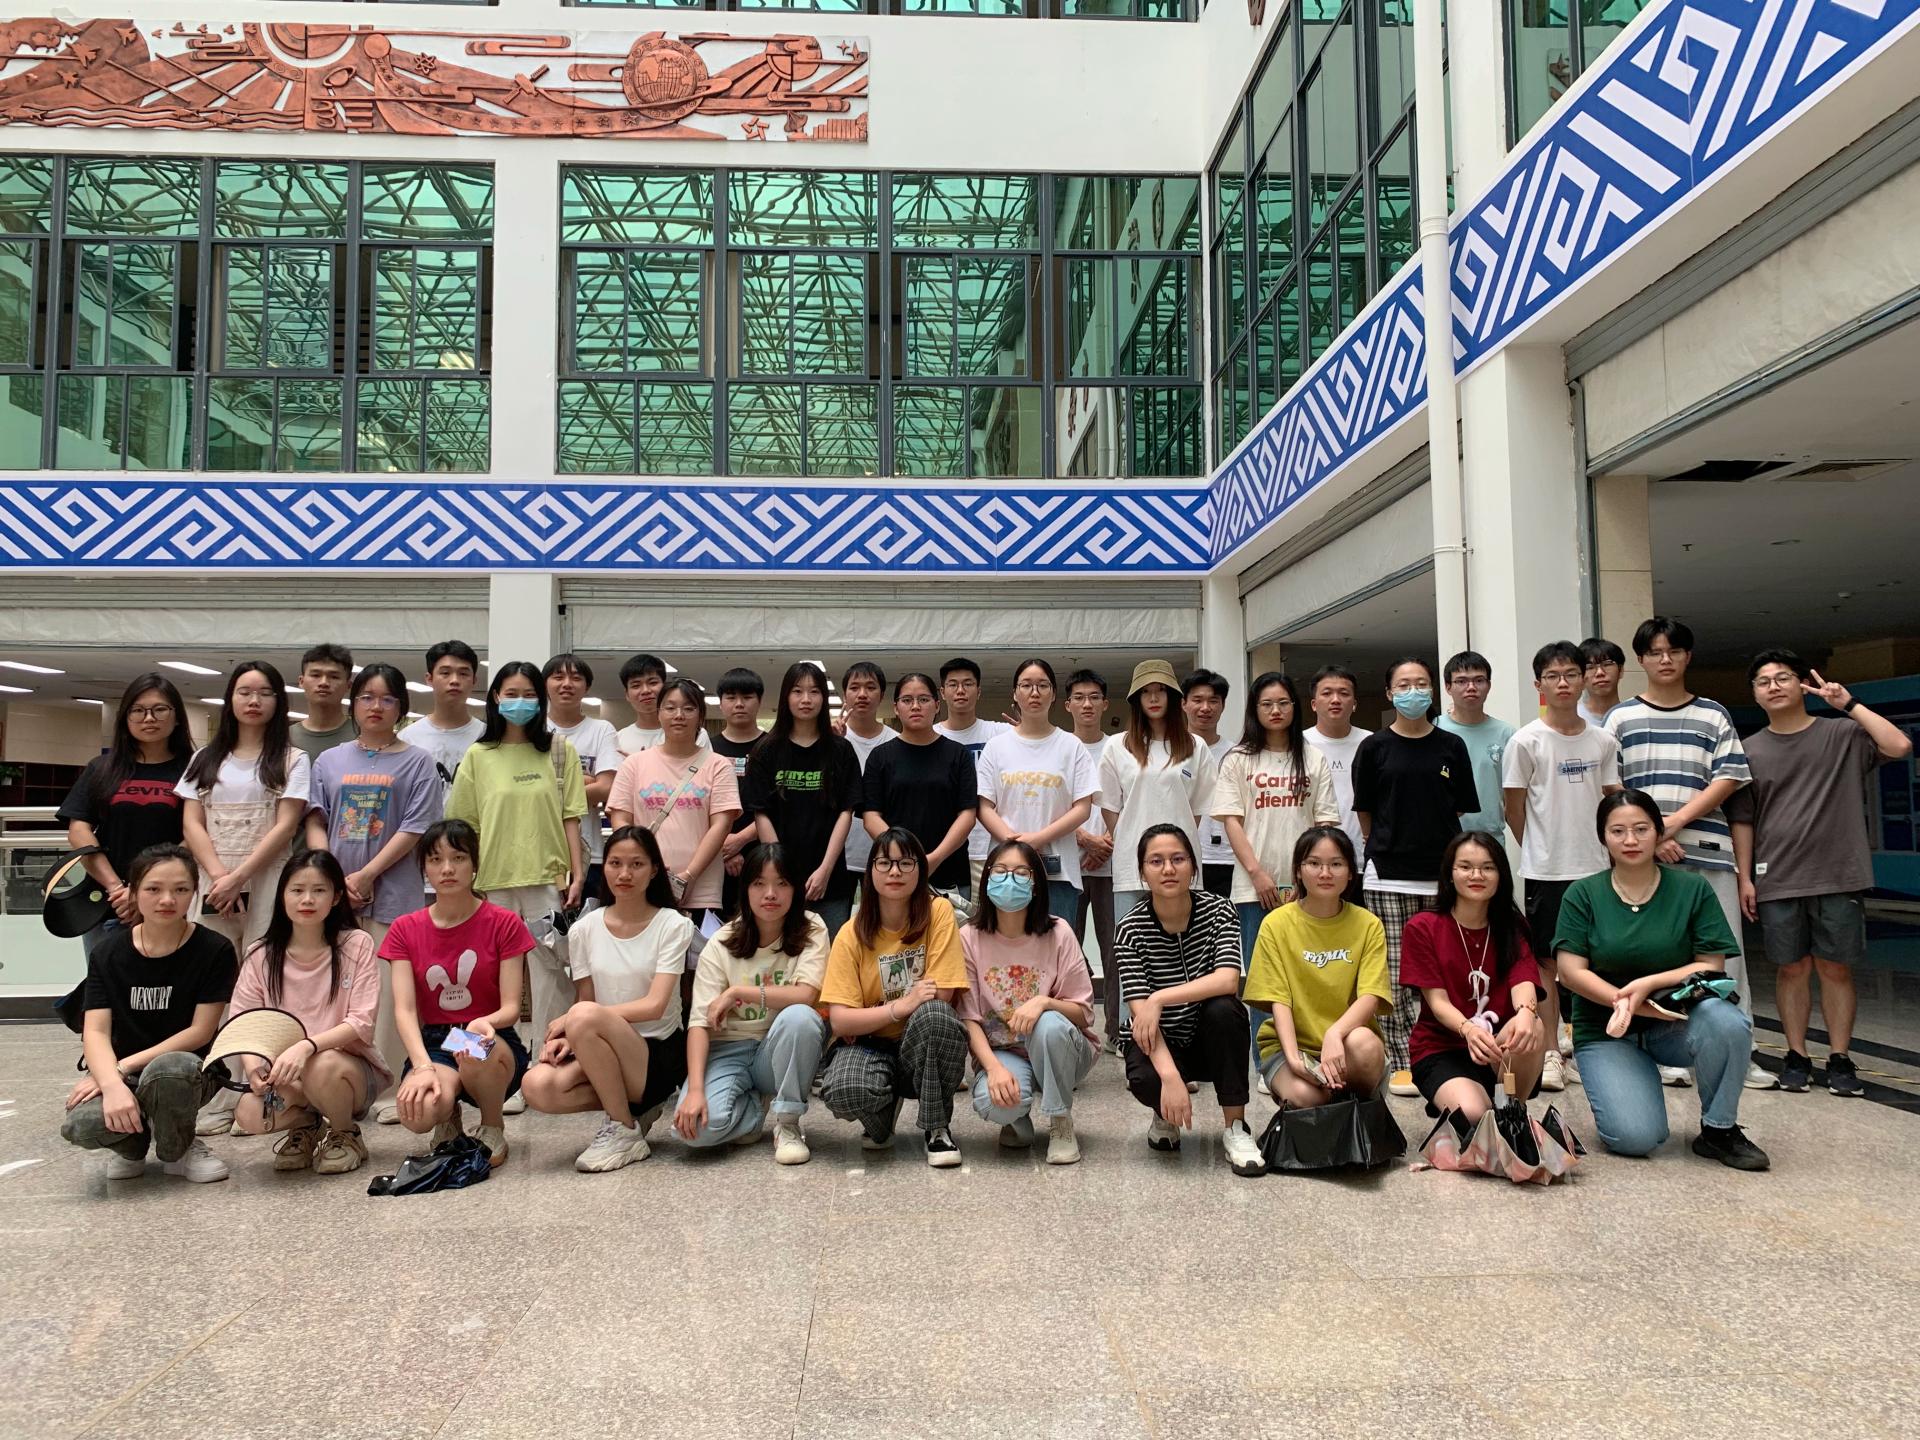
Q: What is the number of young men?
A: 15